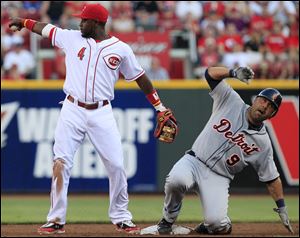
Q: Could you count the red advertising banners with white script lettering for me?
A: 1